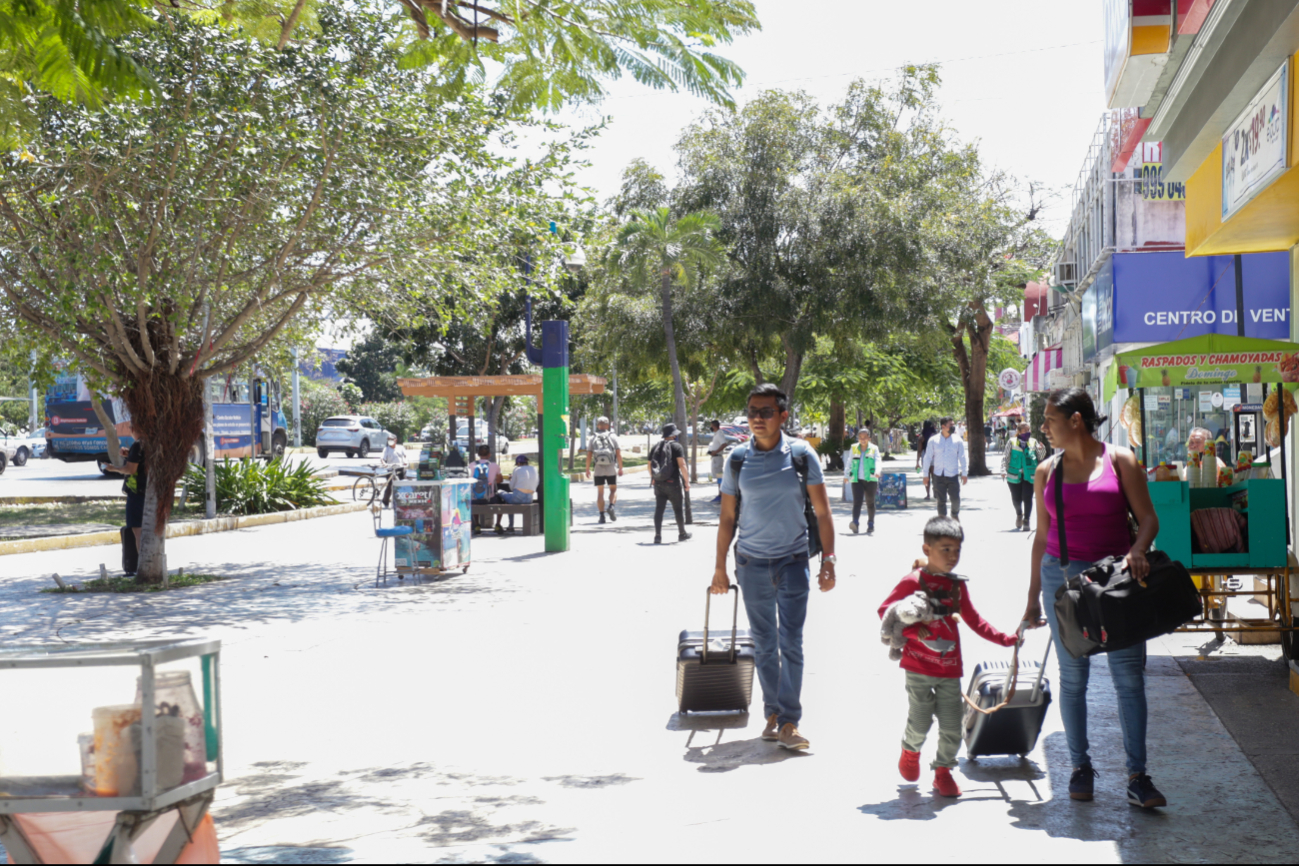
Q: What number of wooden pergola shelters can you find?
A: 1